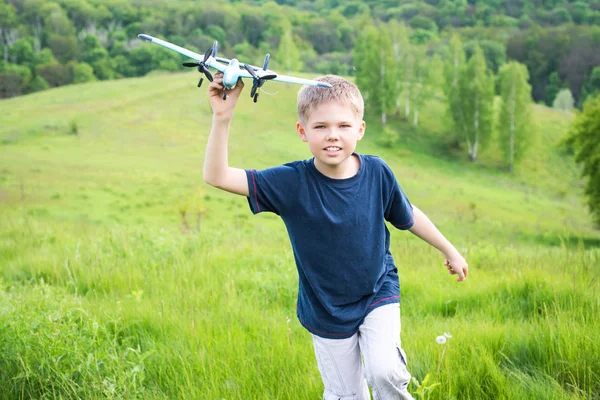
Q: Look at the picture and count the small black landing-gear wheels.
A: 3